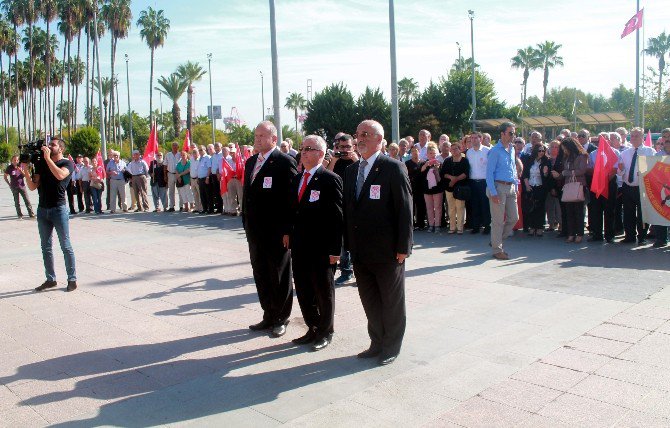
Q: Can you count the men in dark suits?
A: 3